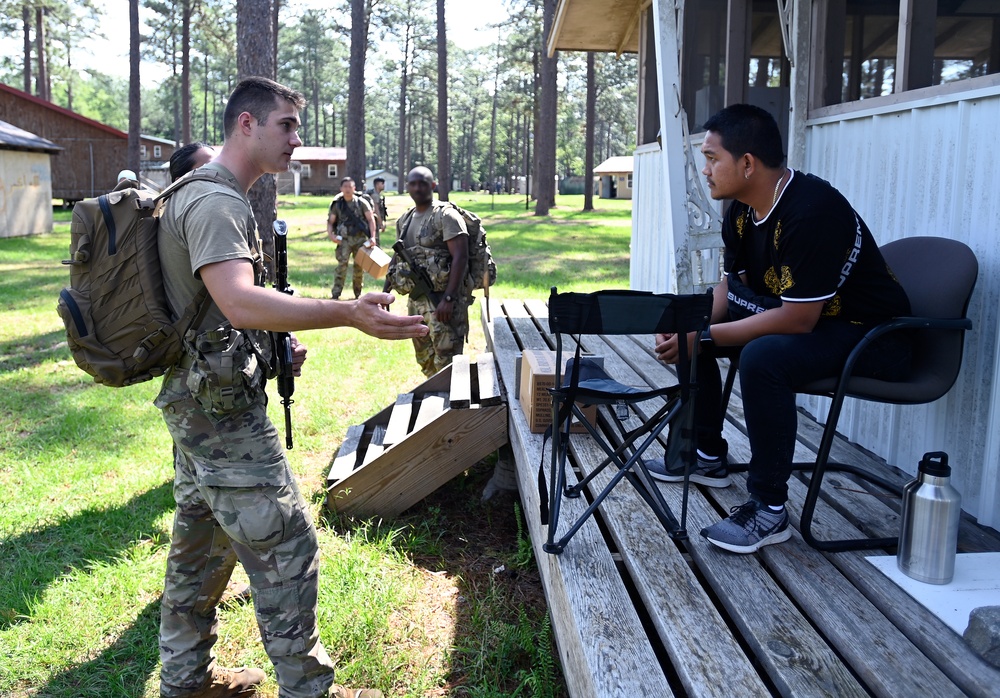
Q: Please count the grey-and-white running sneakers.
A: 2